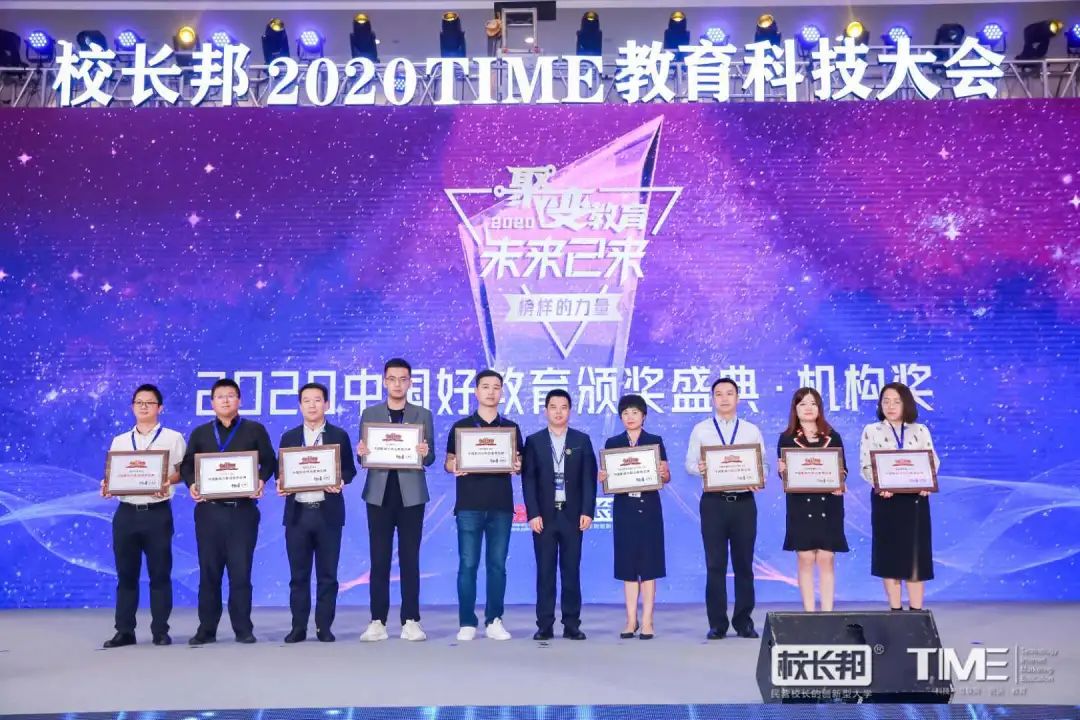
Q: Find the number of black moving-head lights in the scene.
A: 12